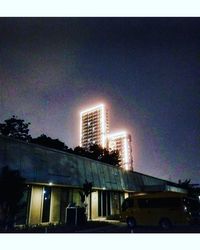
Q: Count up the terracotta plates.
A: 0